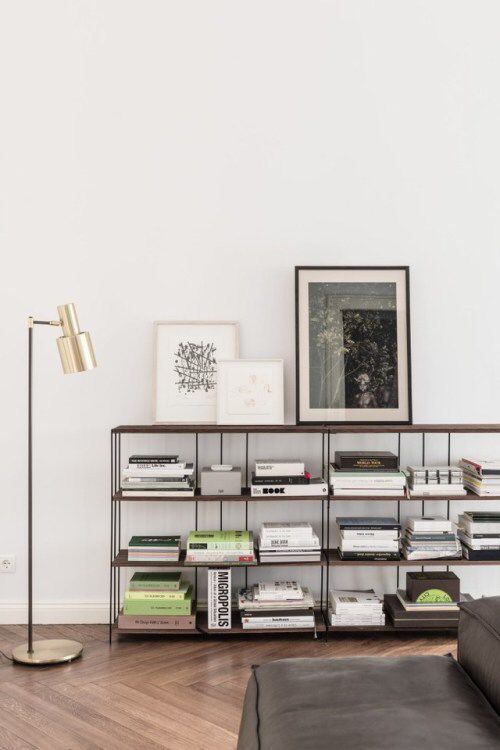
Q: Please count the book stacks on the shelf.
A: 15